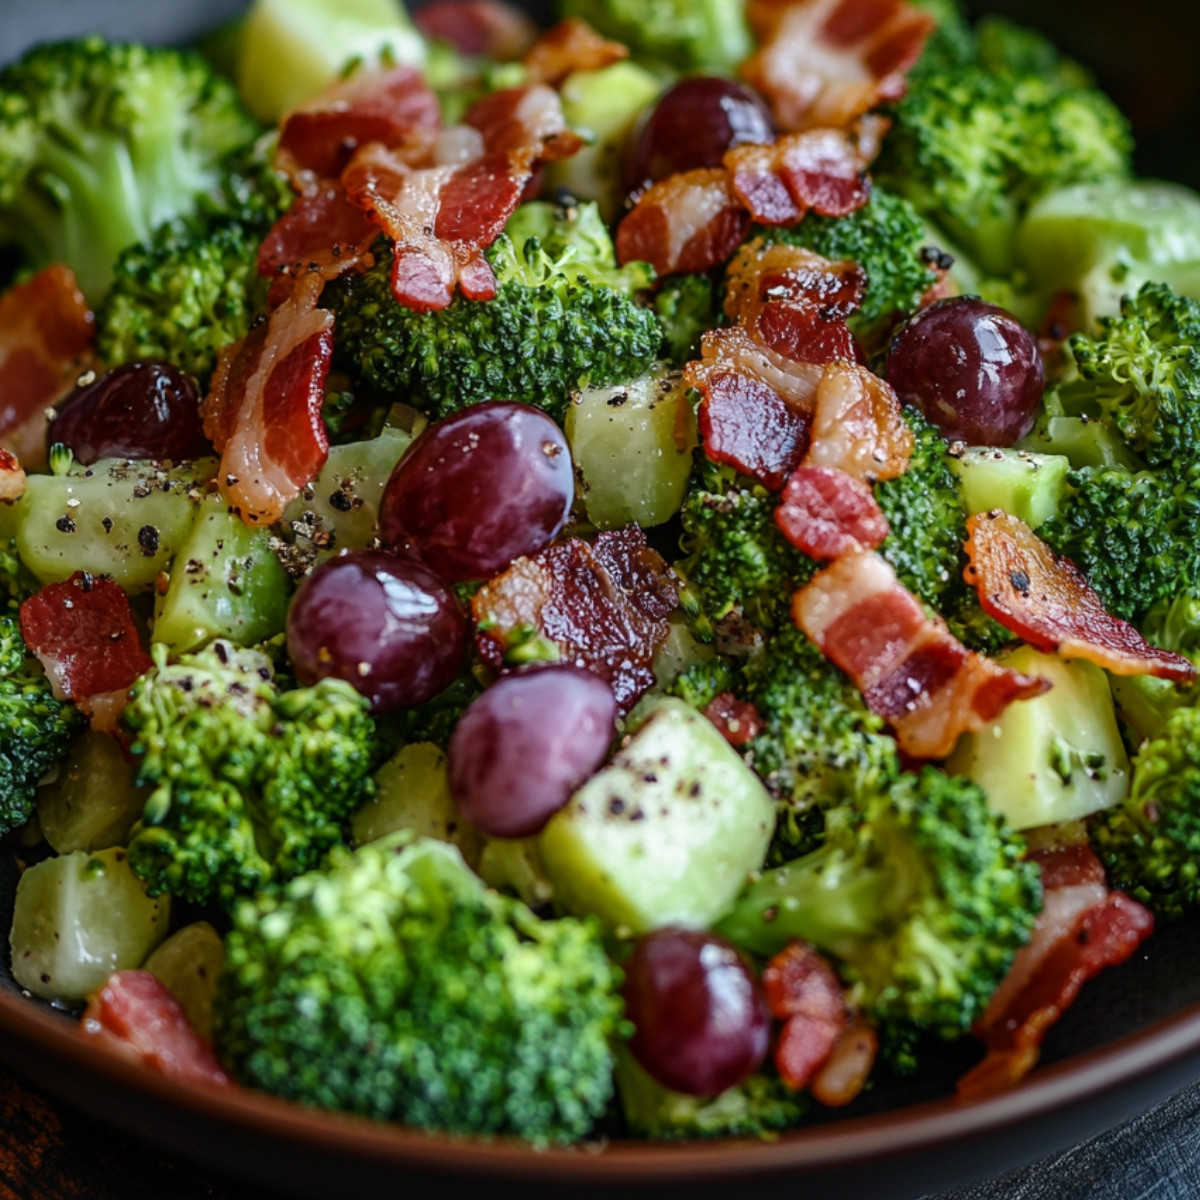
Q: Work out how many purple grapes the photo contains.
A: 7